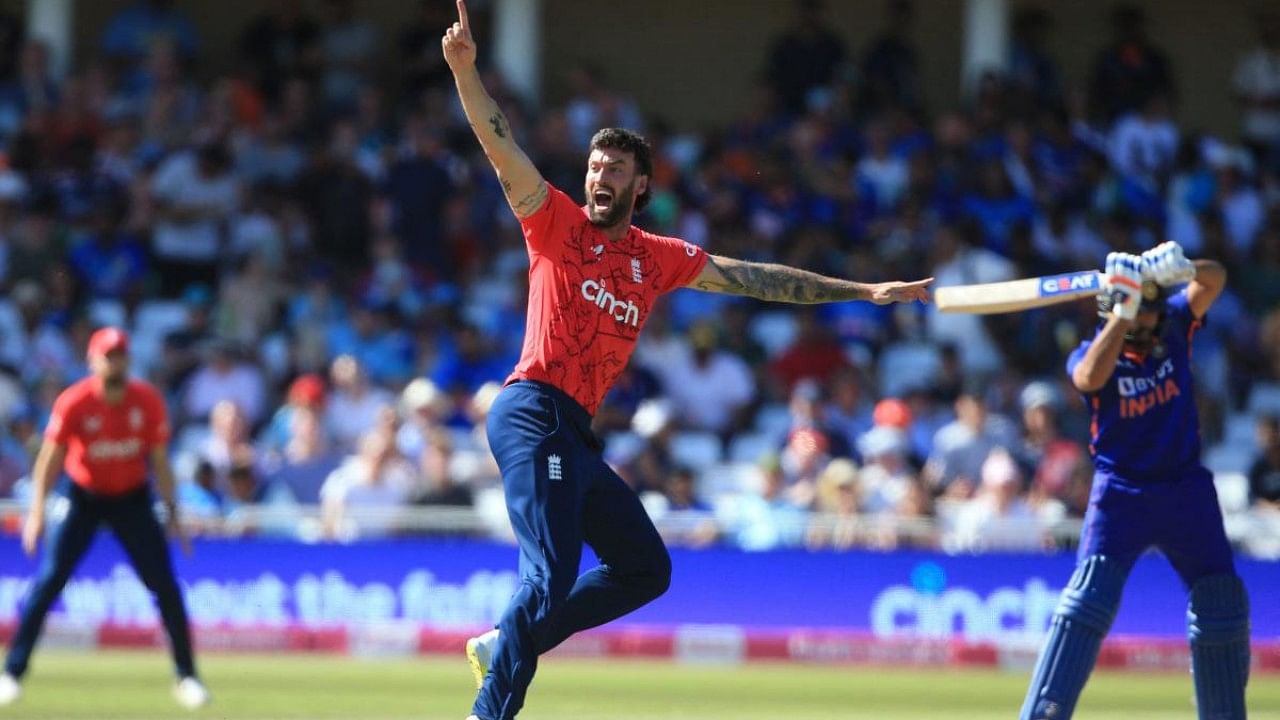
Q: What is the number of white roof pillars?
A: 3